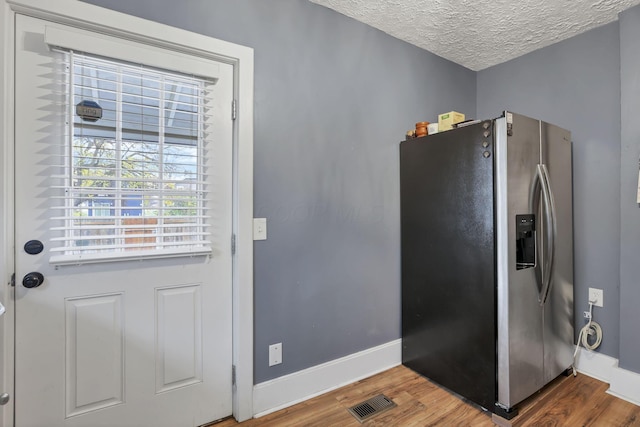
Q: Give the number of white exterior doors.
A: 1